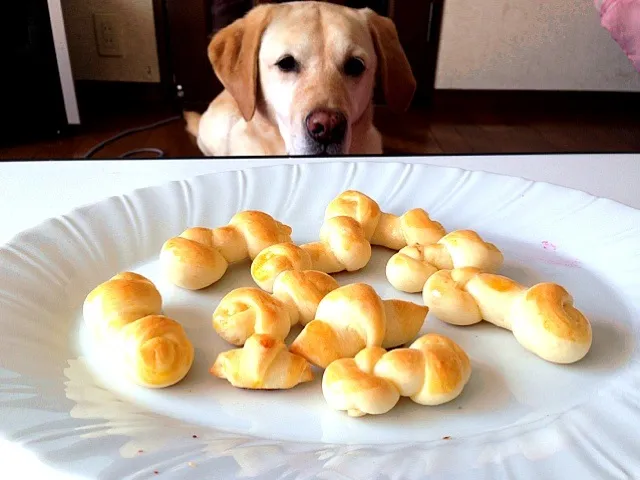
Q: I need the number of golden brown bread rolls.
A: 10